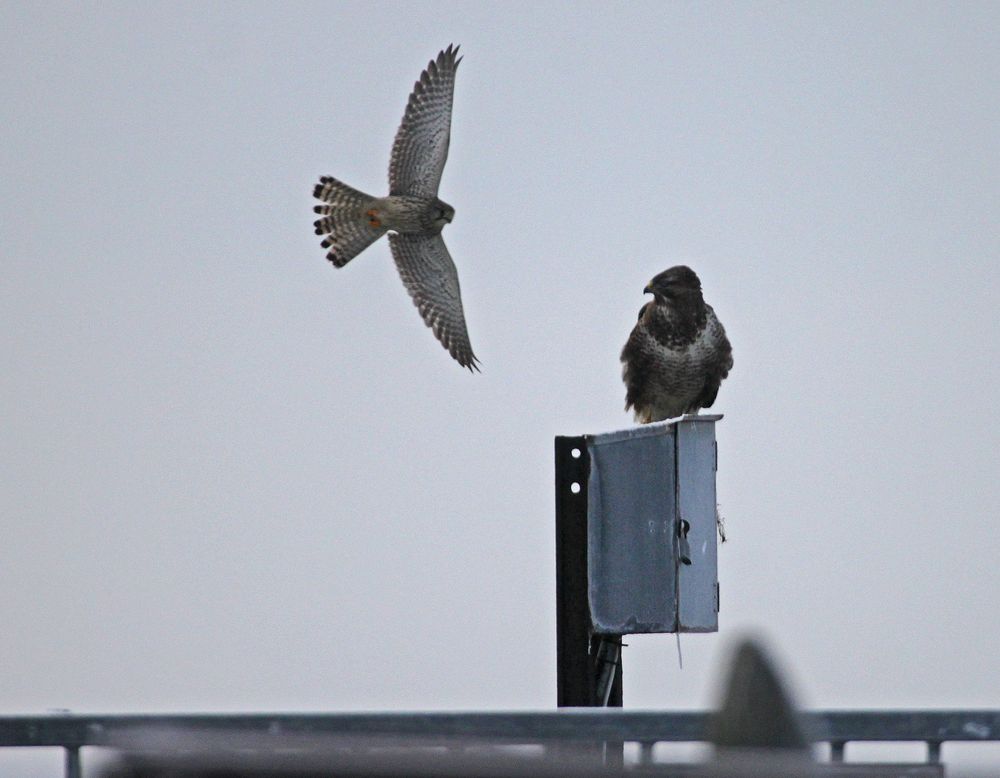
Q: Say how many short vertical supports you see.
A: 4